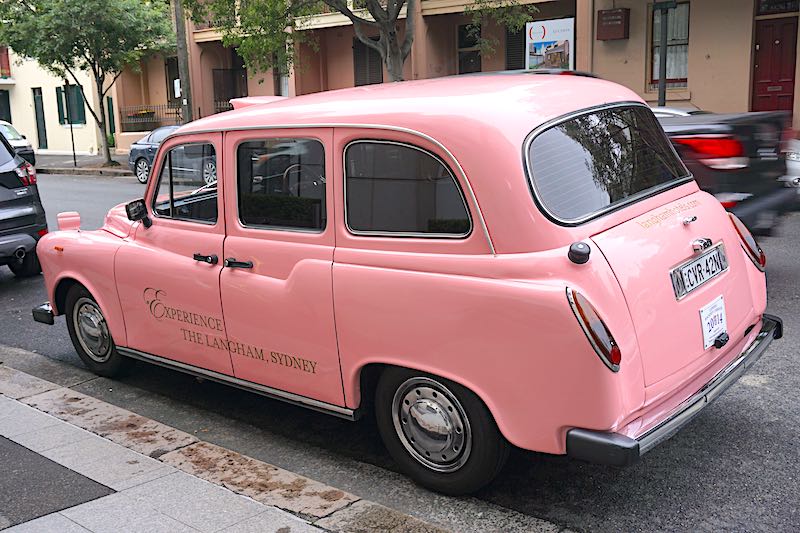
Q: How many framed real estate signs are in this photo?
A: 1